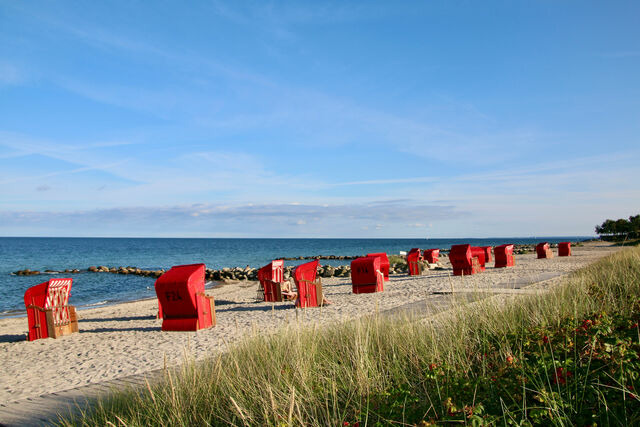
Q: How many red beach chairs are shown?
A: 14